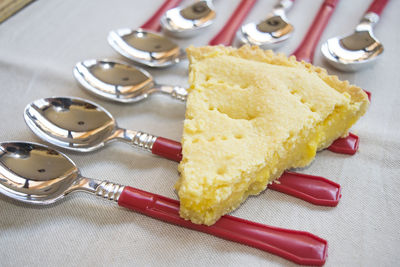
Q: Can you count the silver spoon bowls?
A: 7